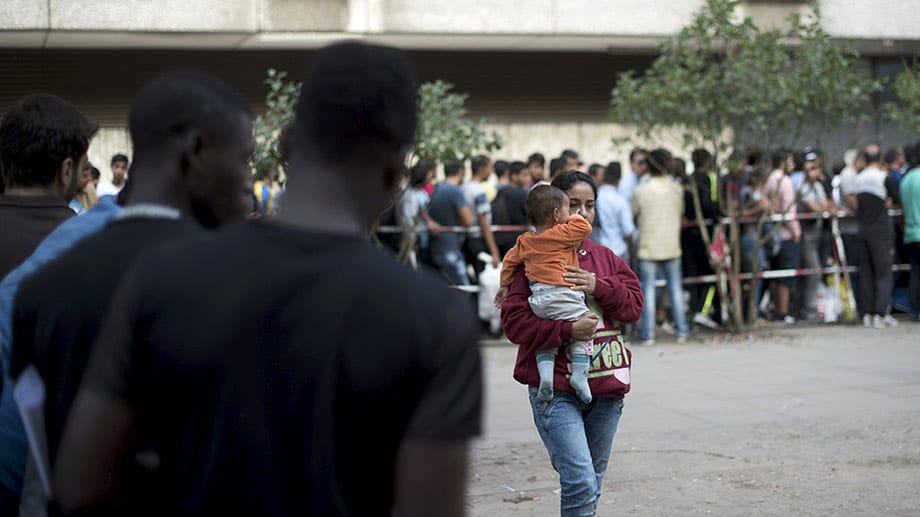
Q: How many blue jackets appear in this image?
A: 1